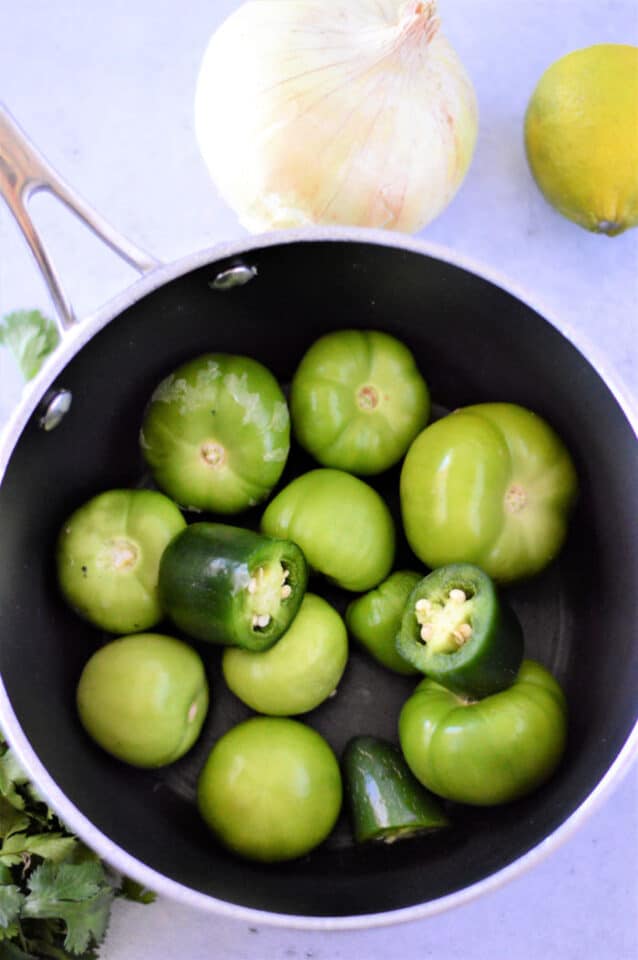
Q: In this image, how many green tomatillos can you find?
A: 10